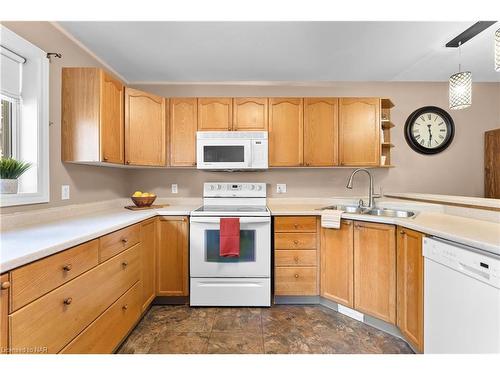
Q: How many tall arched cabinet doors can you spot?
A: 6